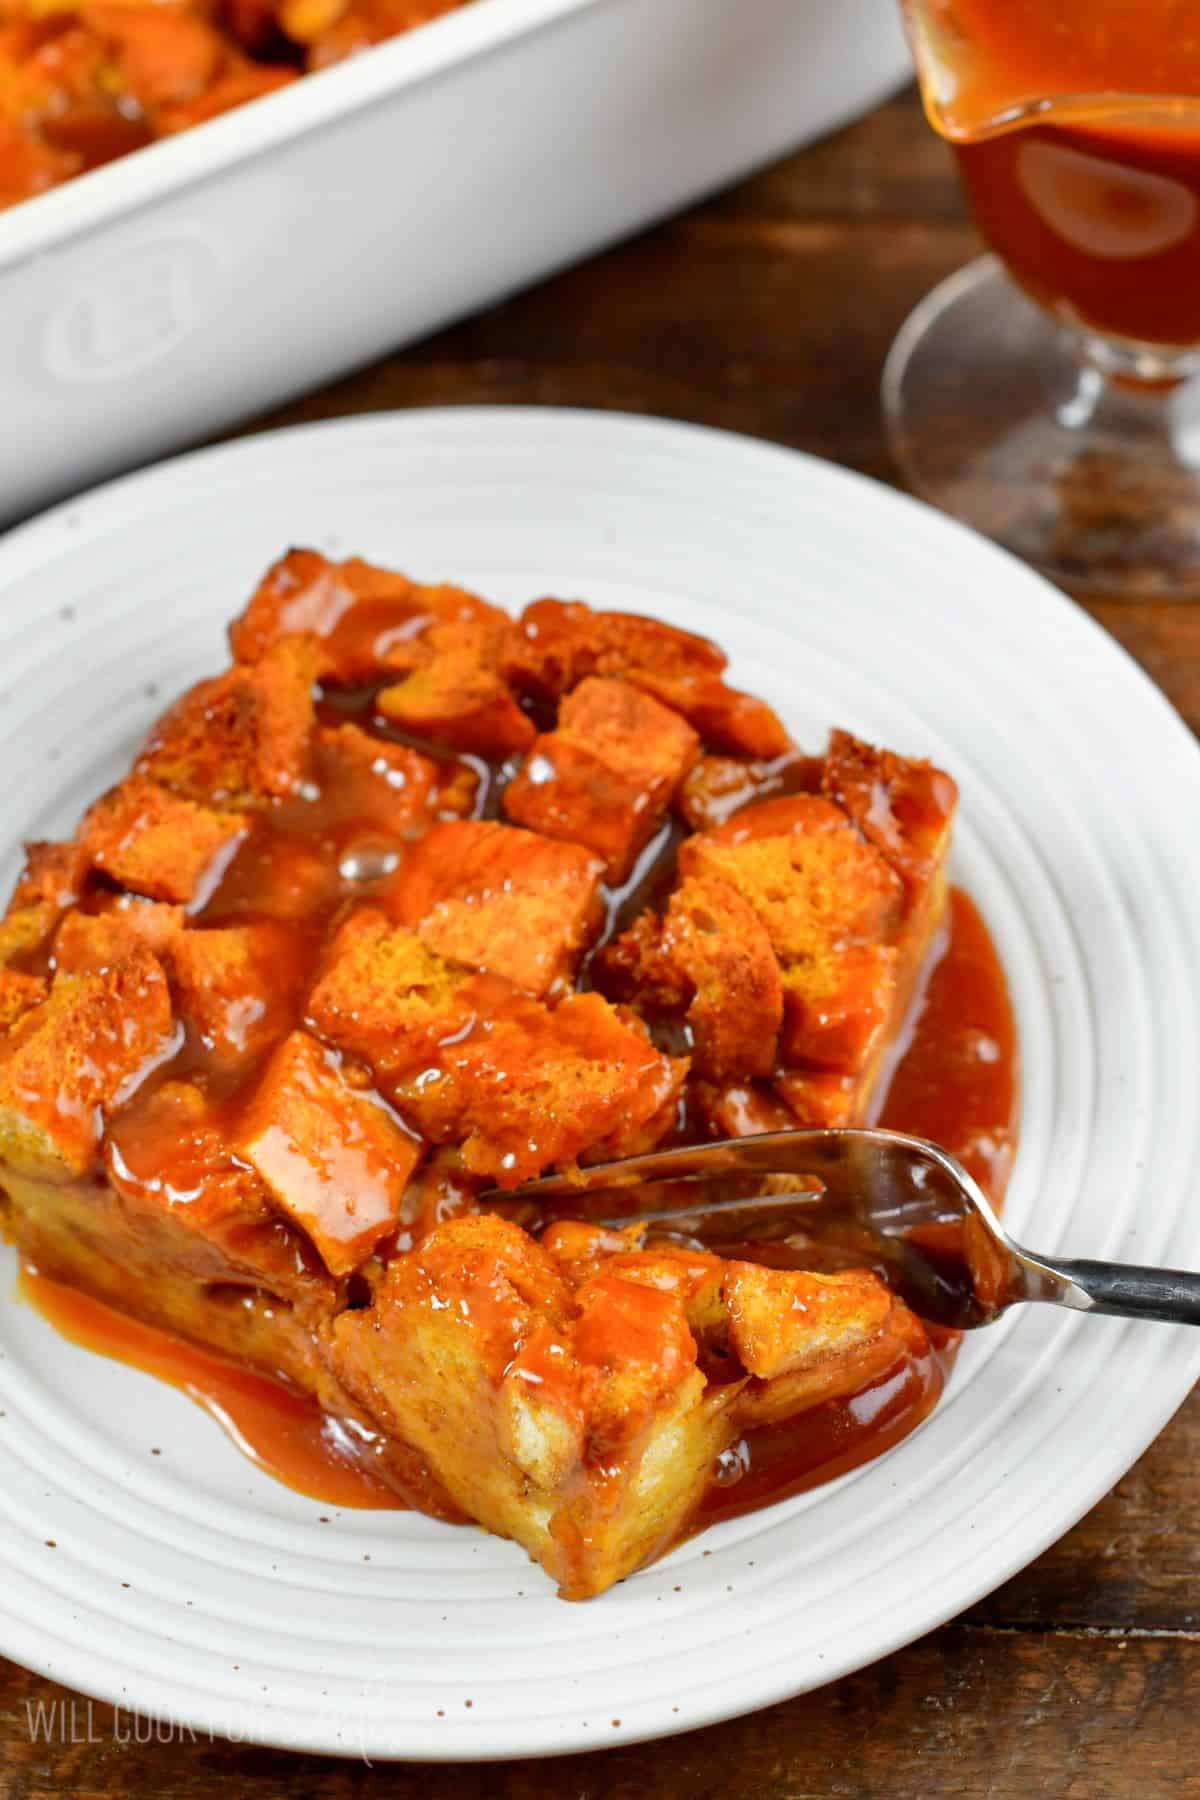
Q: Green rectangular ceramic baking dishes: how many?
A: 0